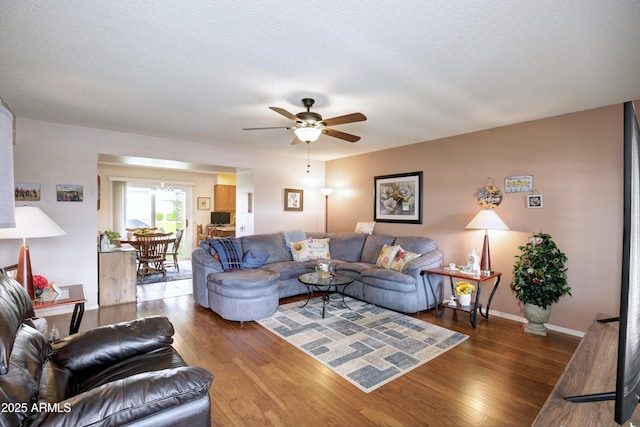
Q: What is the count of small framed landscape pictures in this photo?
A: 2